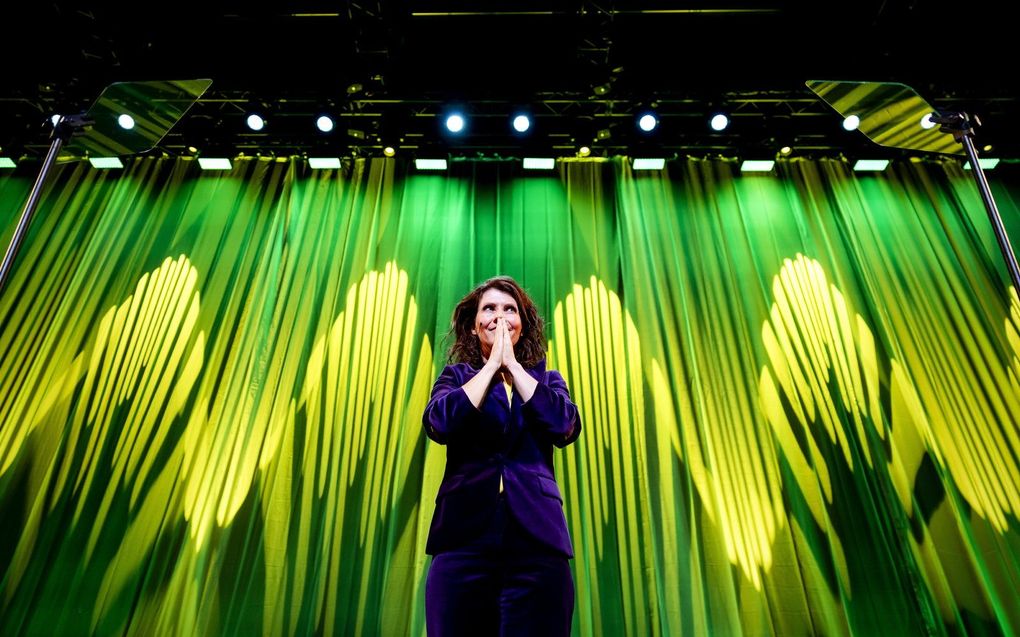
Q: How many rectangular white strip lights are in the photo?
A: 10